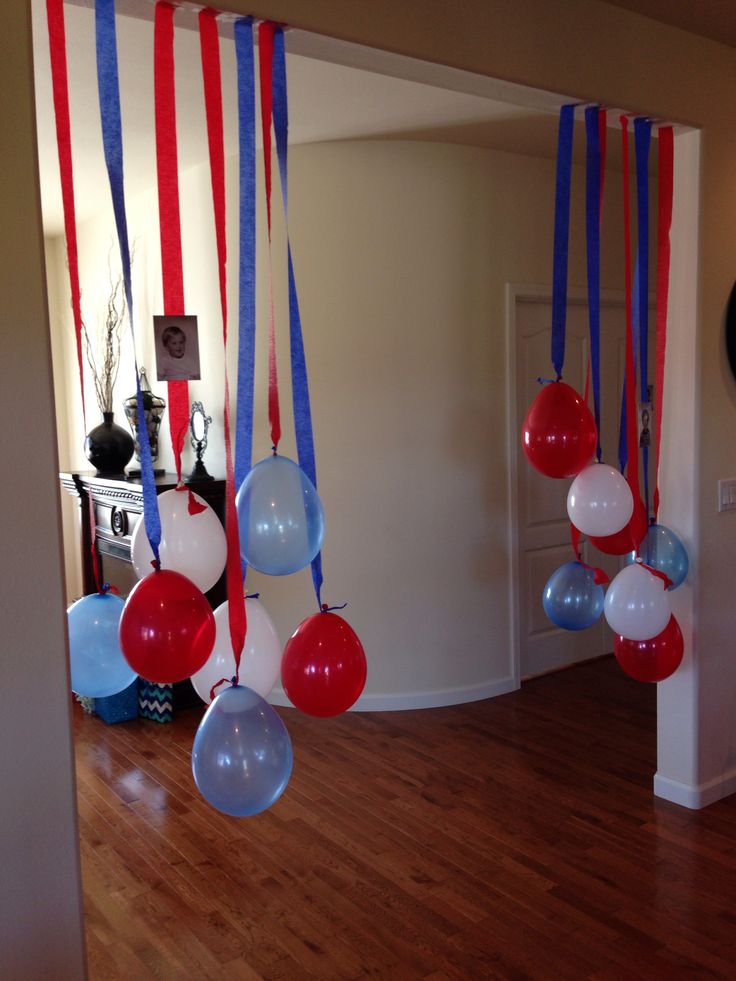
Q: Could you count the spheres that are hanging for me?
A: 14